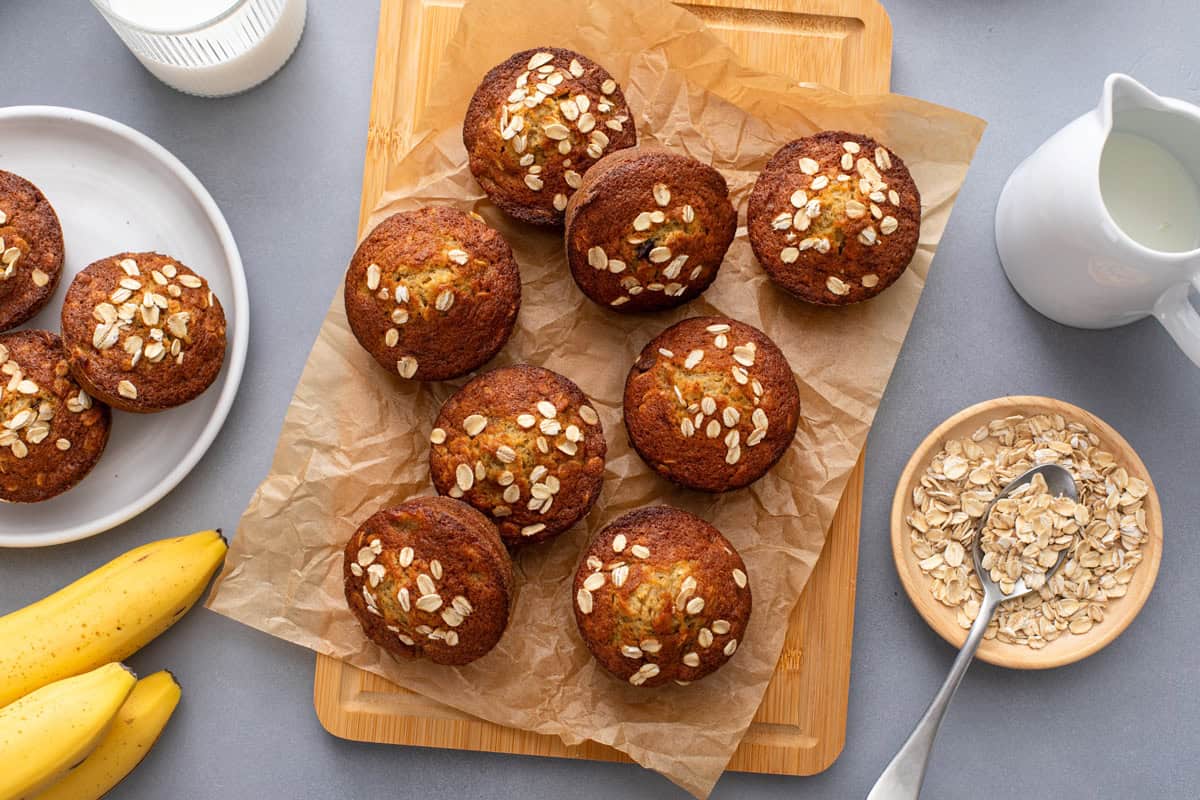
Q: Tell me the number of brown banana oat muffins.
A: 11